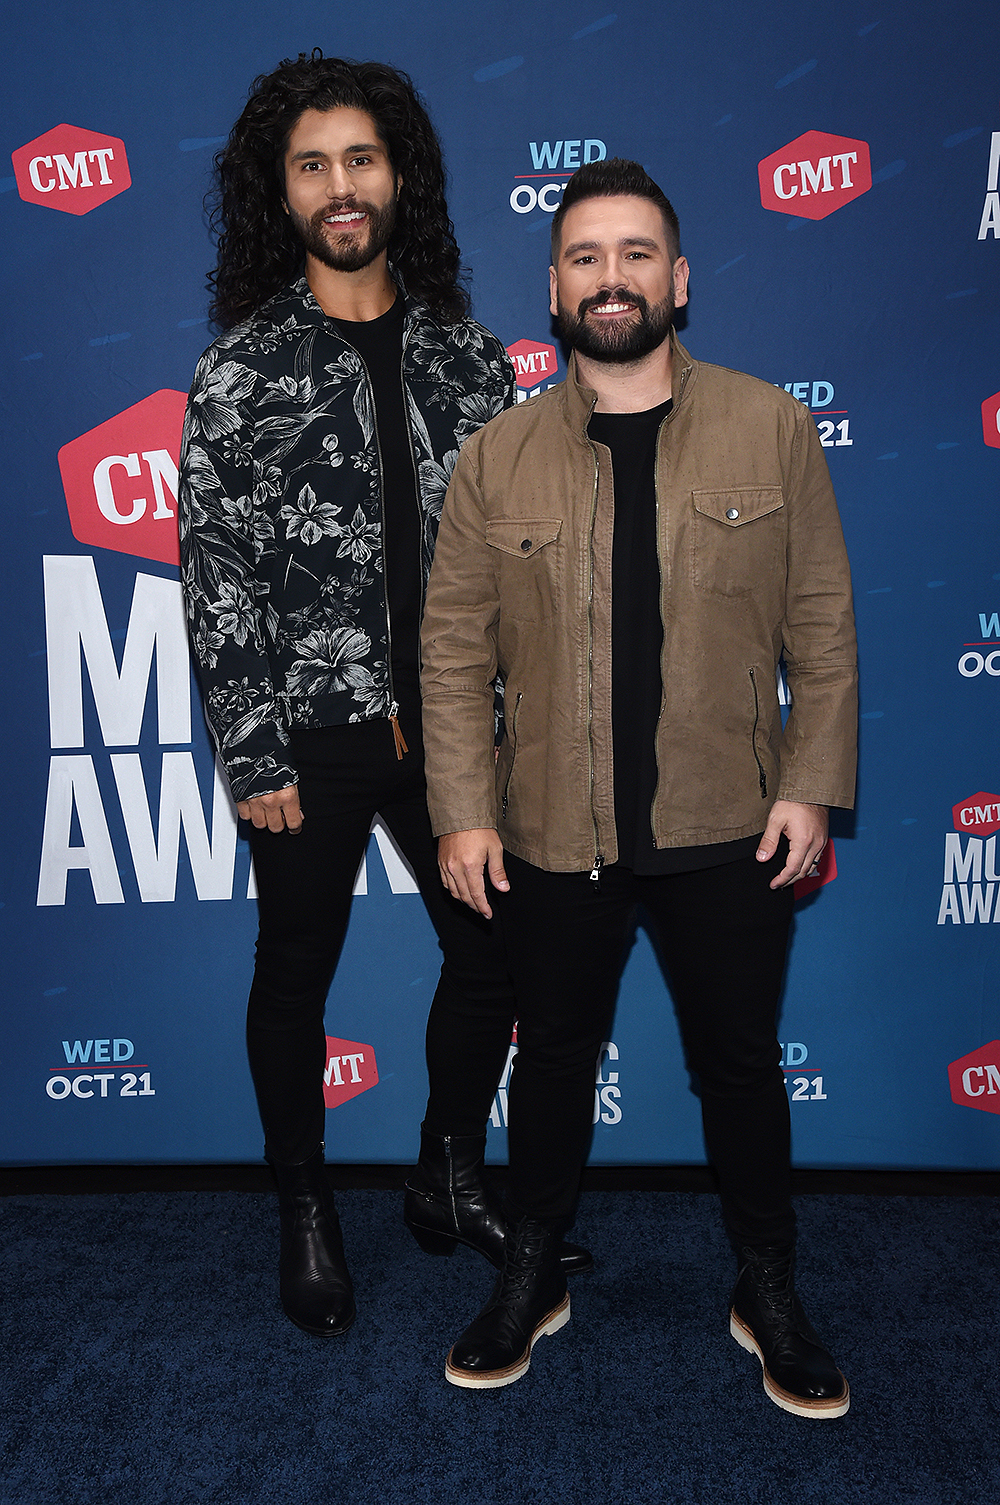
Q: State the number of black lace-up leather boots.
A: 2